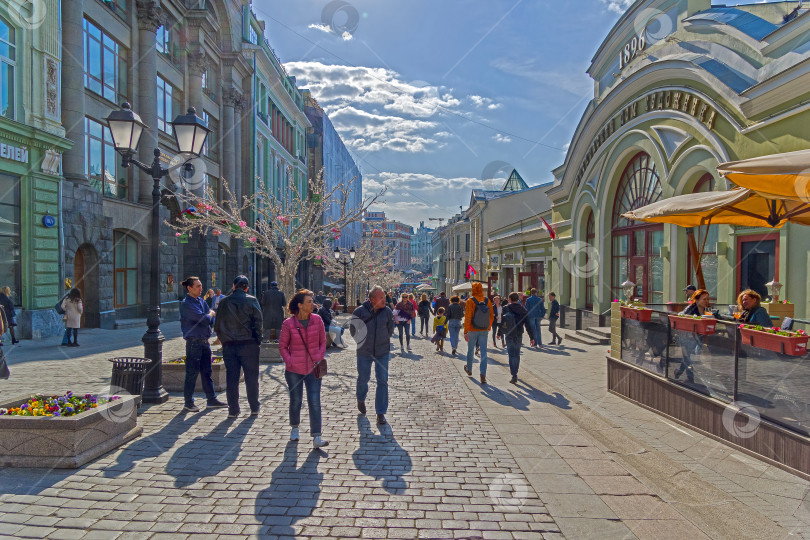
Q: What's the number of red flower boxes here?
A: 3